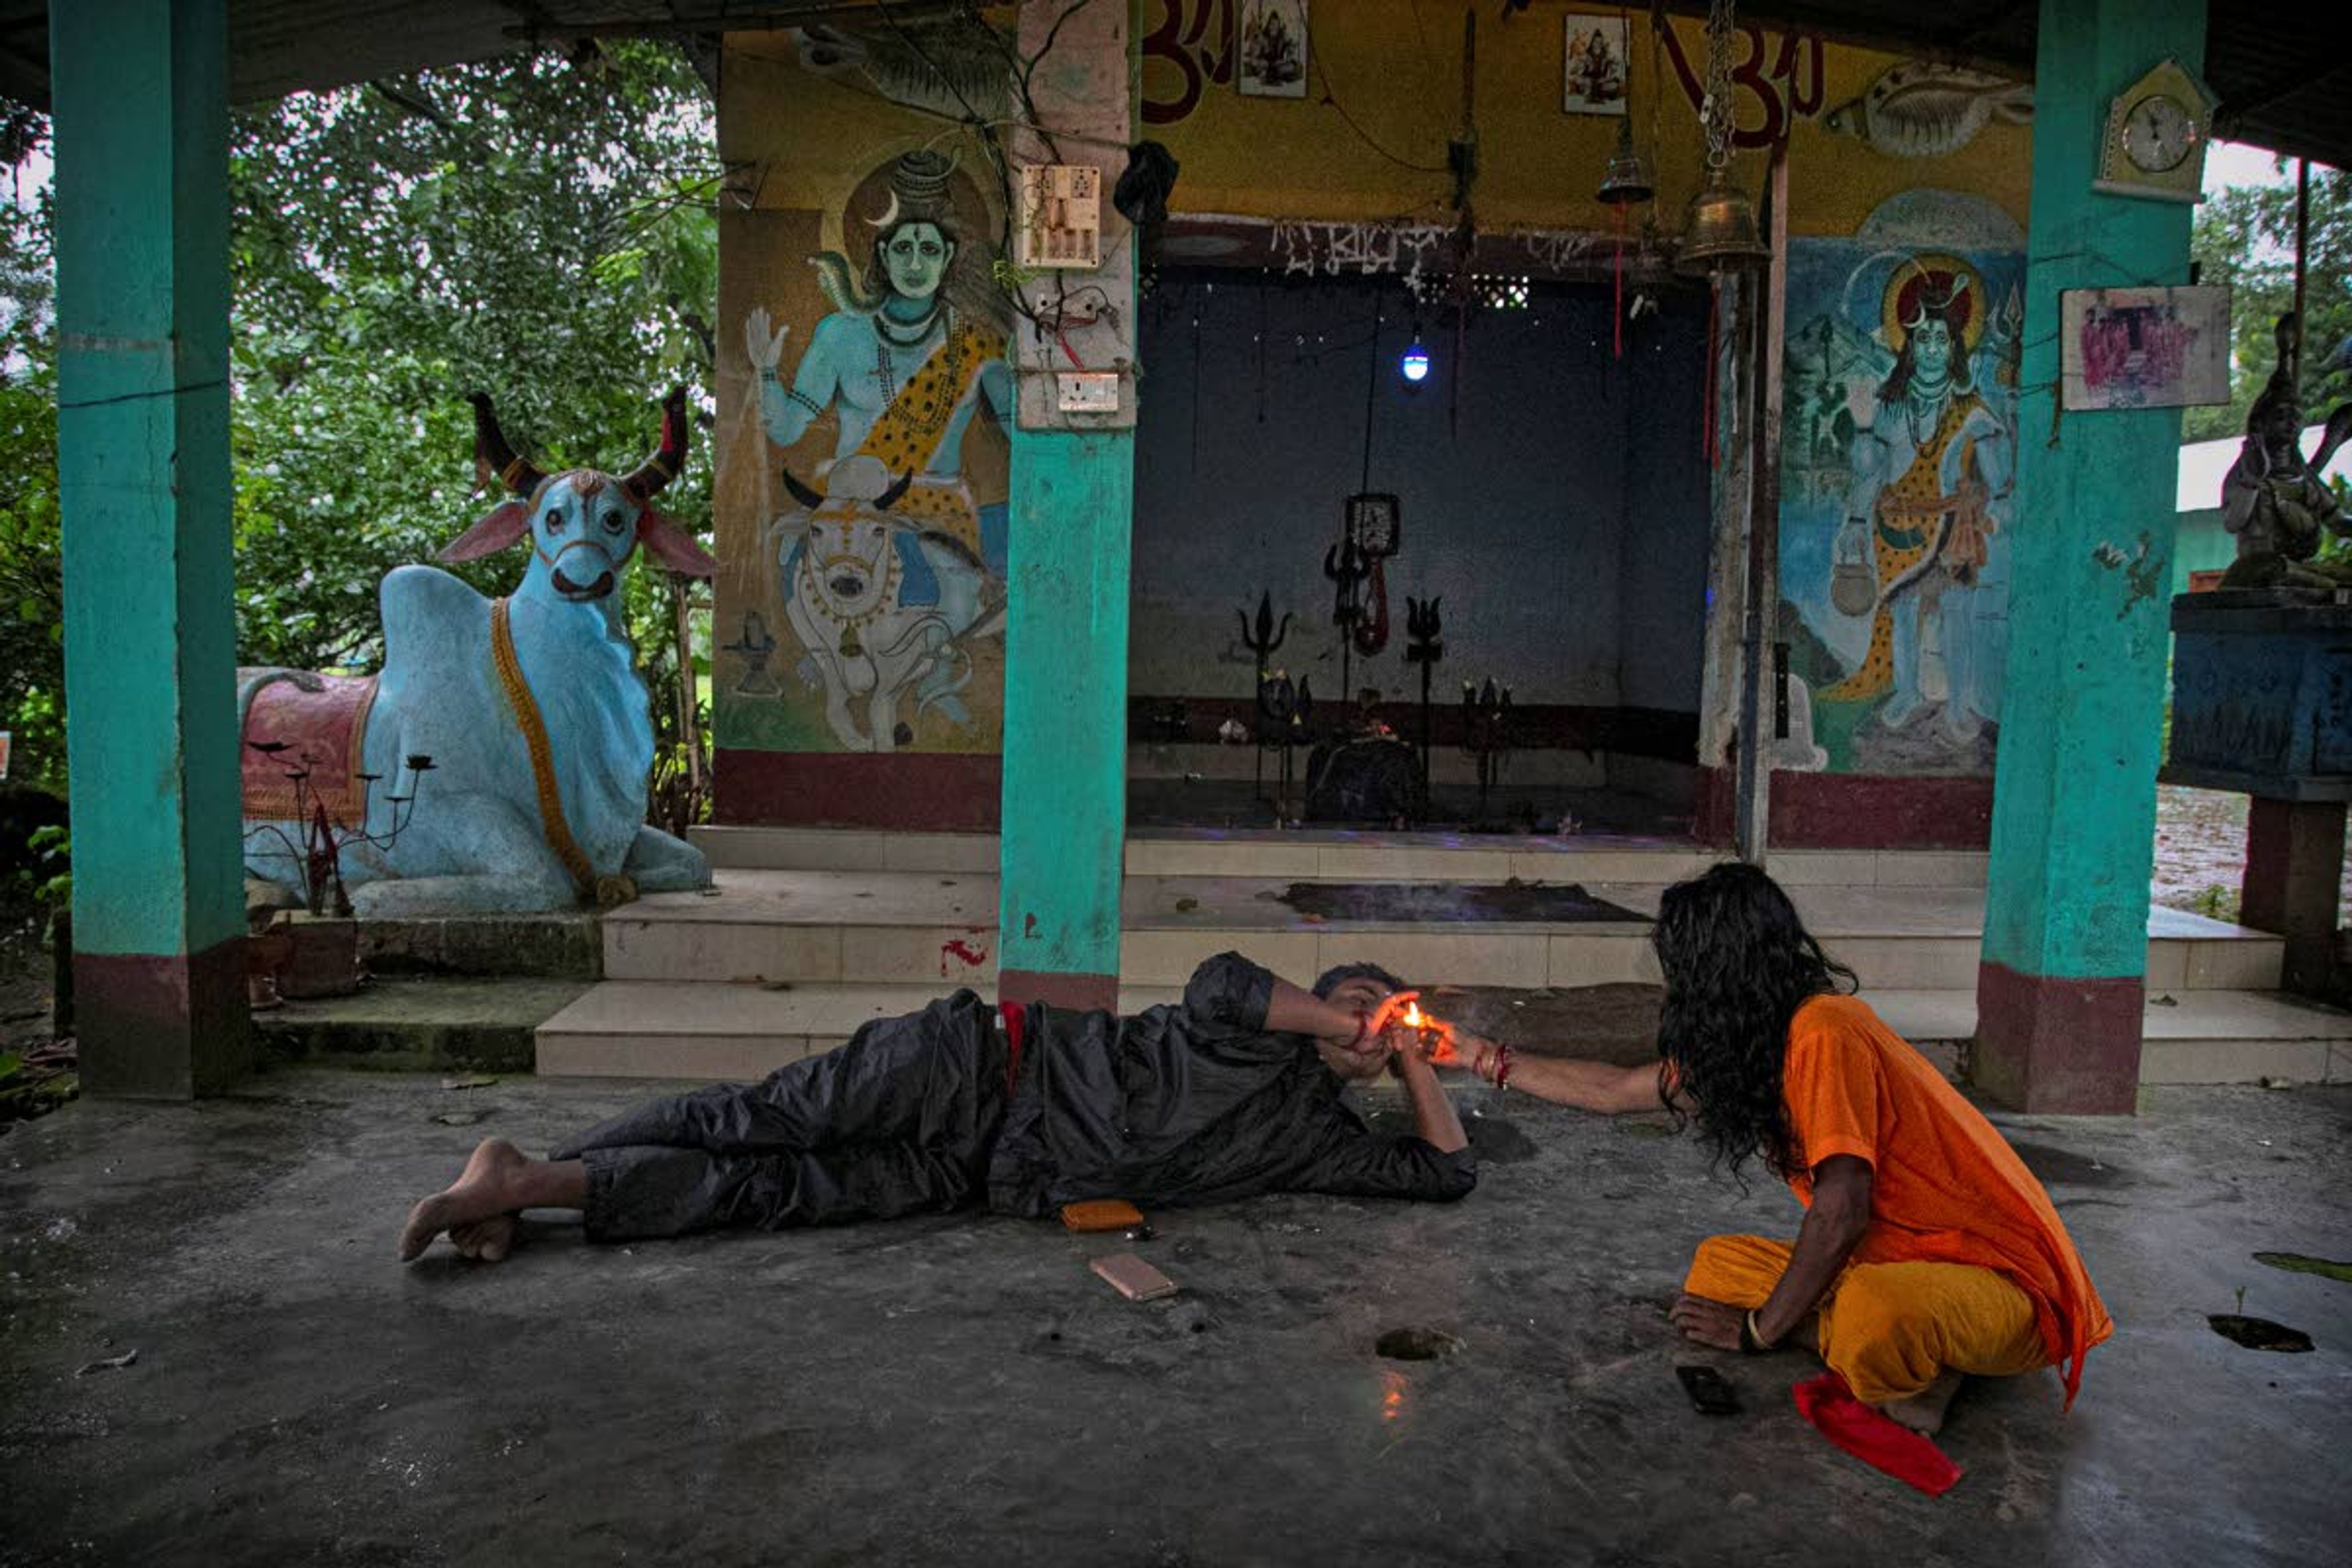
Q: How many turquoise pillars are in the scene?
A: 3